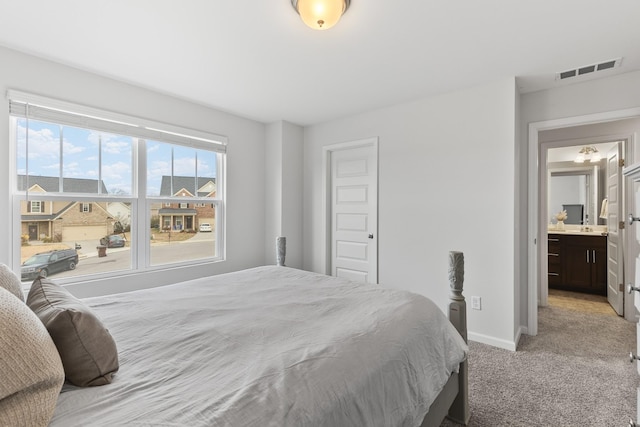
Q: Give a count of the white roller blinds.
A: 1